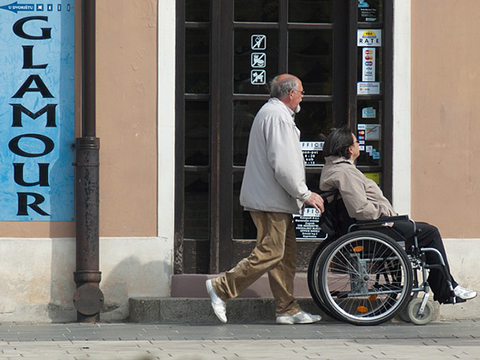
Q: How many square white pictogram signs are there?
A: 3